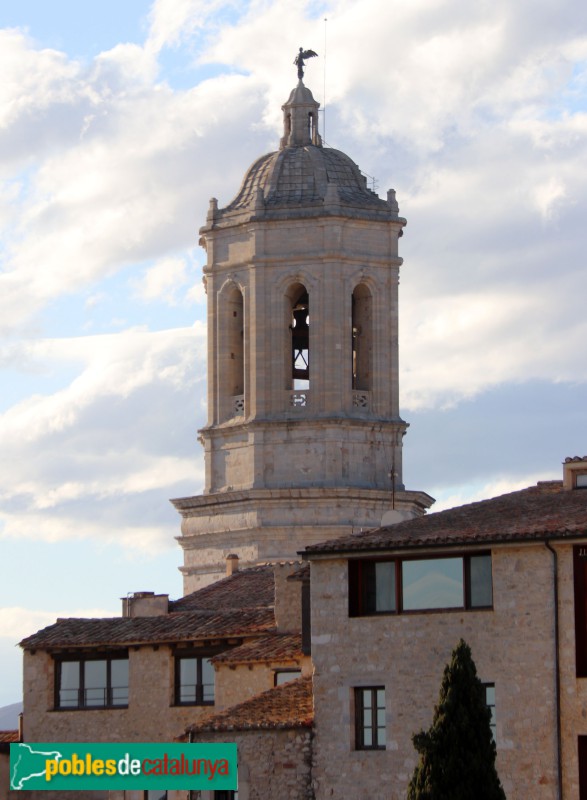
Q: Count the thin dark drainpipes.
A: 1